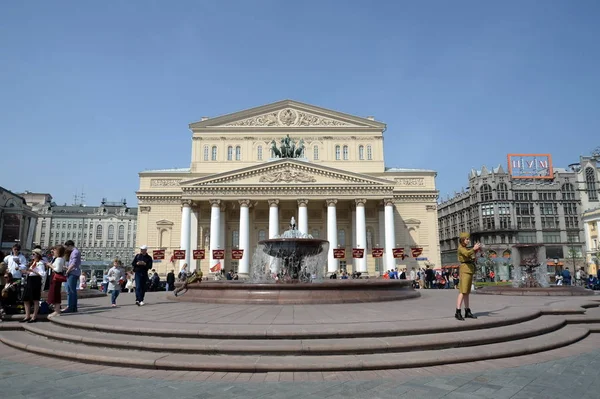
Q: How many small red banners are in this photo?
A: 10